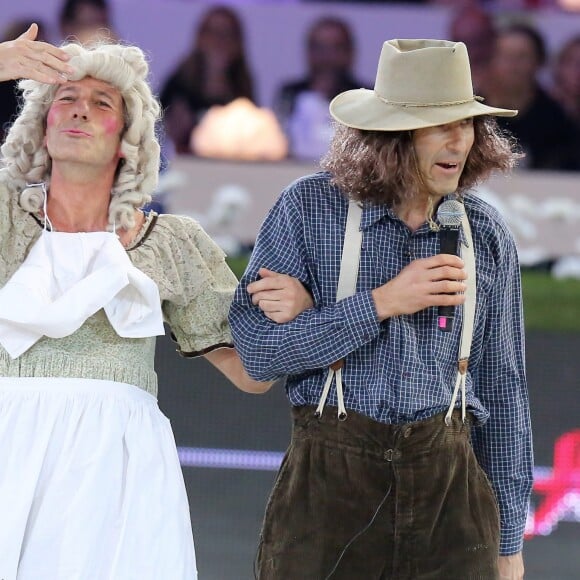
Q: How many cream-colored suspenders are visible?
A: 2